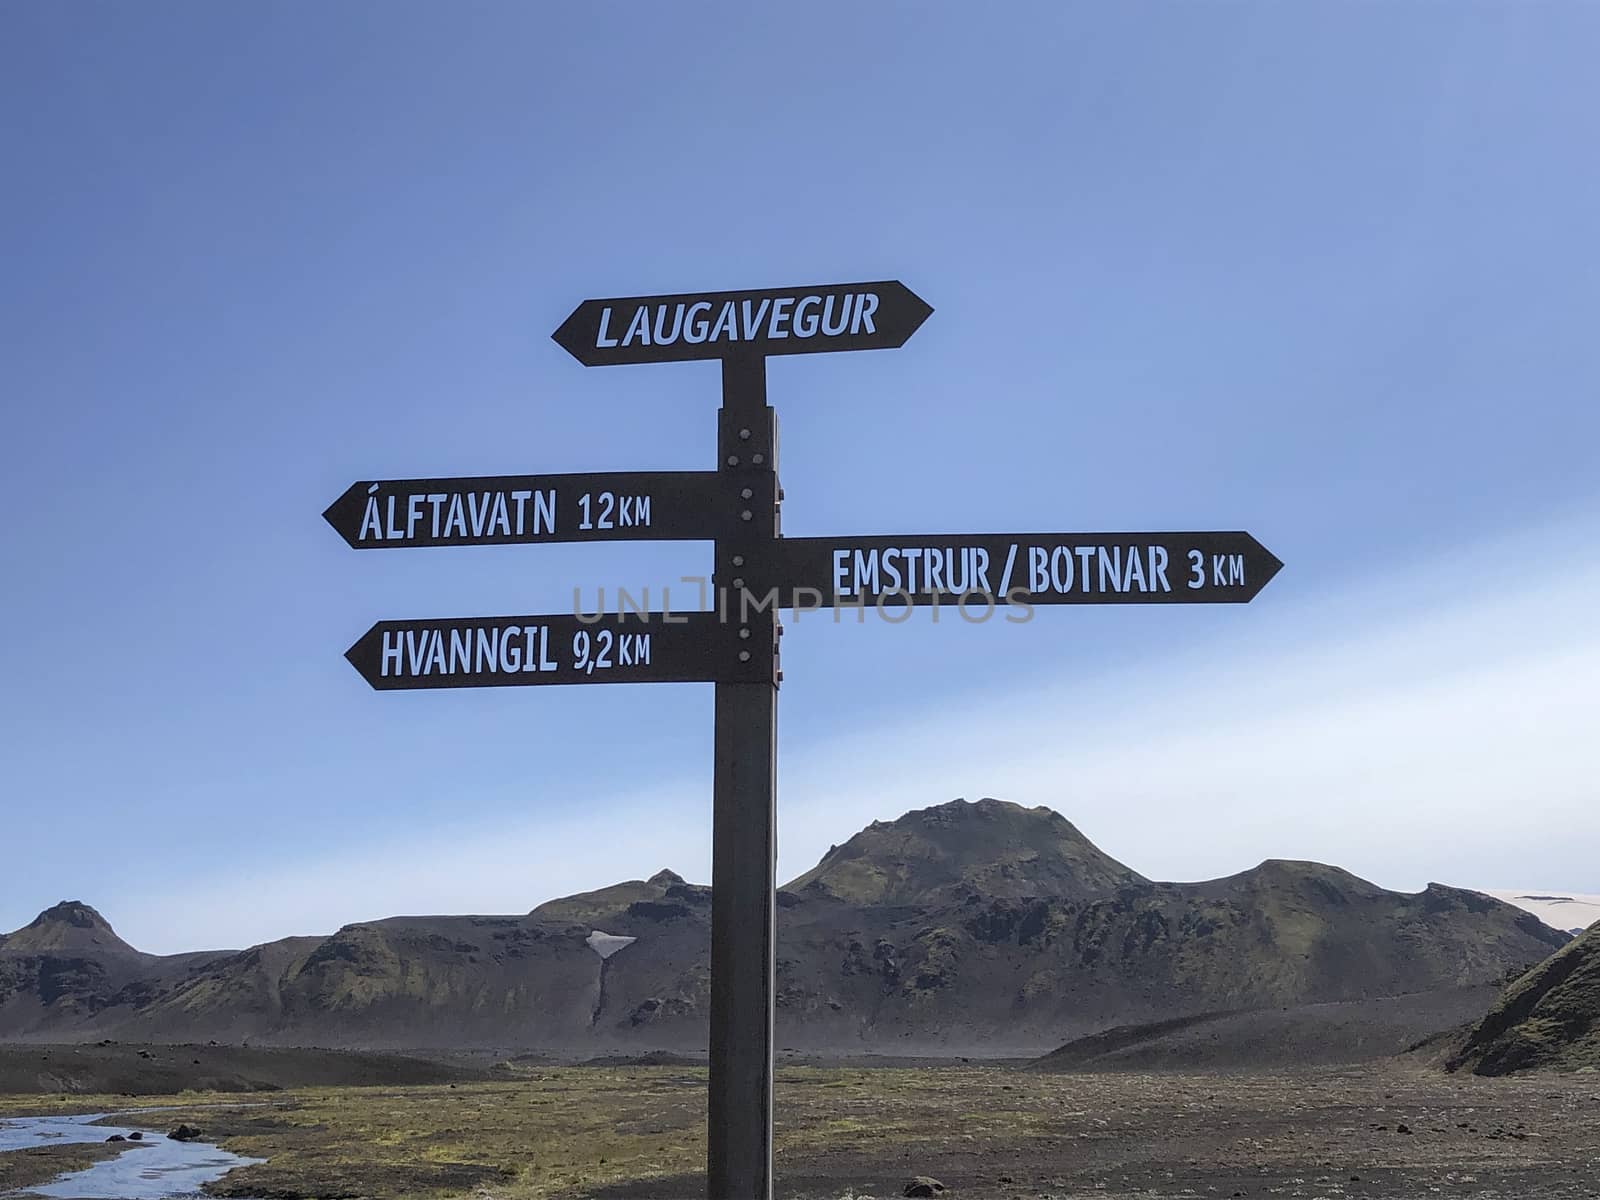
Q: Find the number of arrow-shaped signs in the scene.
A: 4